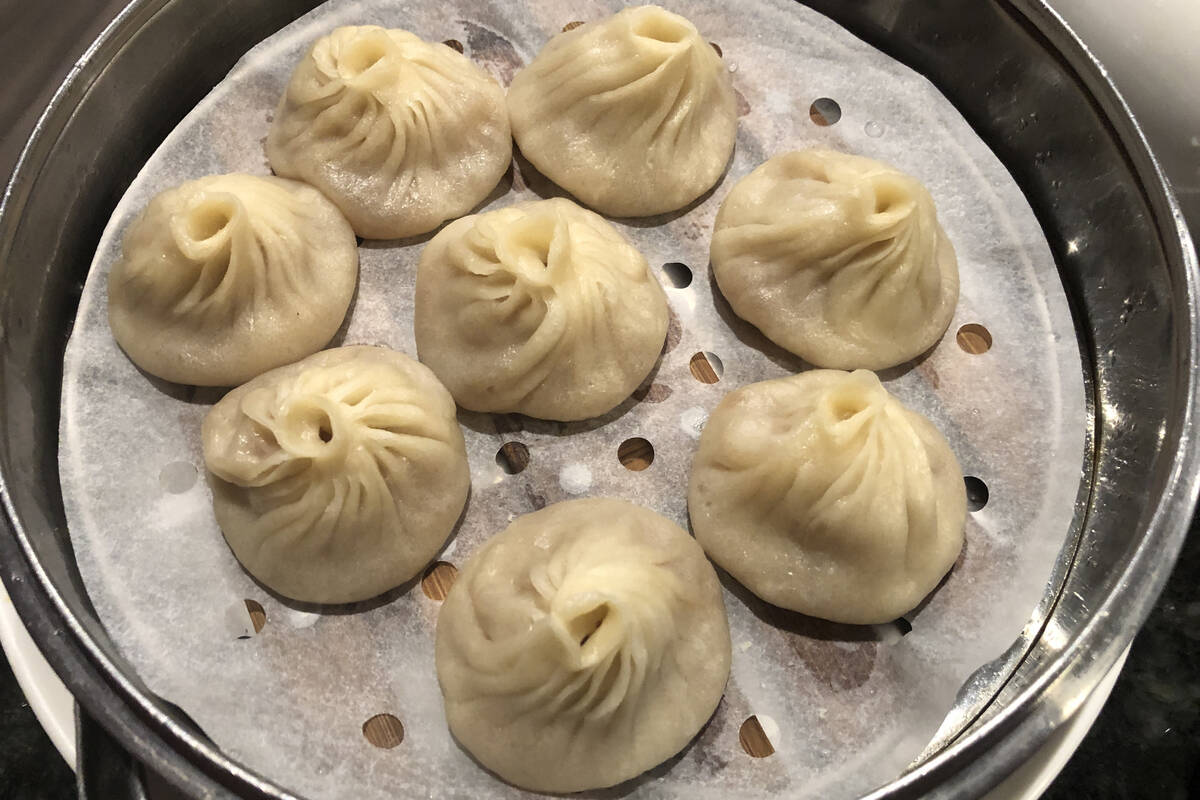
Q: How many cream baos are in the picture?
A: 8